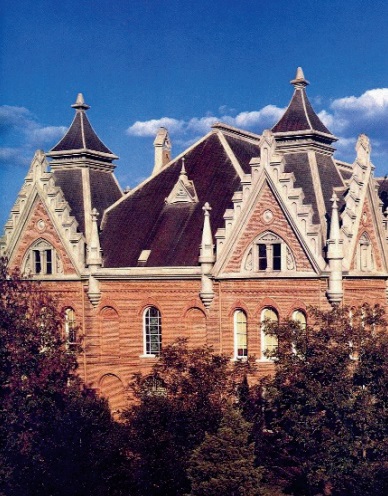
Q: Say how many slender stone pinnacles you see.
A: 3